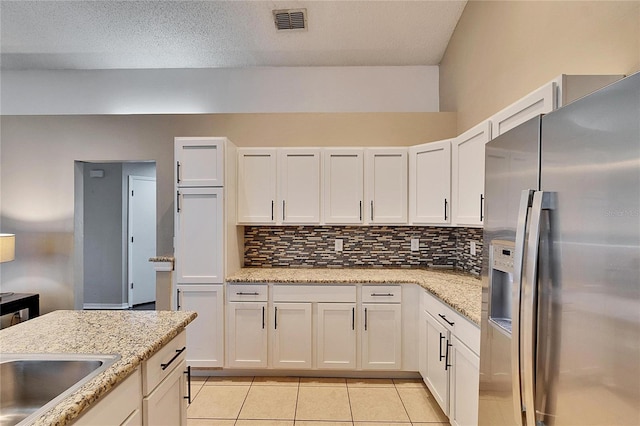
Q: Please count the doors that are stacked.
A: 3